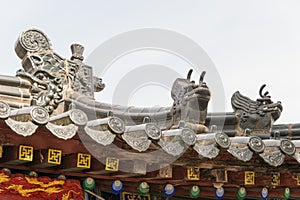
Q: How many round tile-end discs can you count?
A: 9